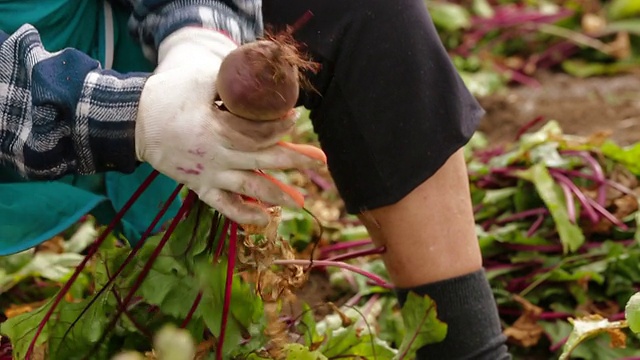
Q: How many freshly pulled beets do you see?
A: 1